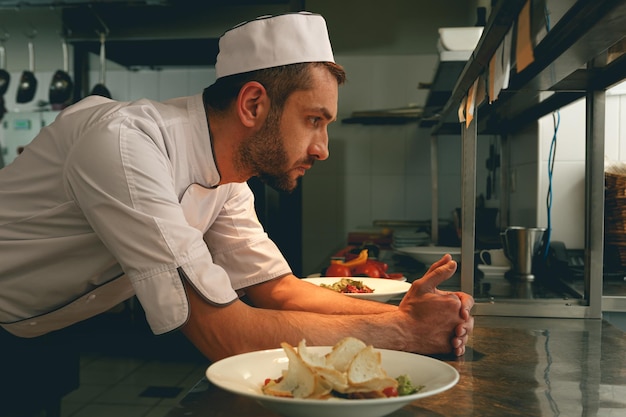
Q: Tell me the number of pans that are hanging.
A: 4